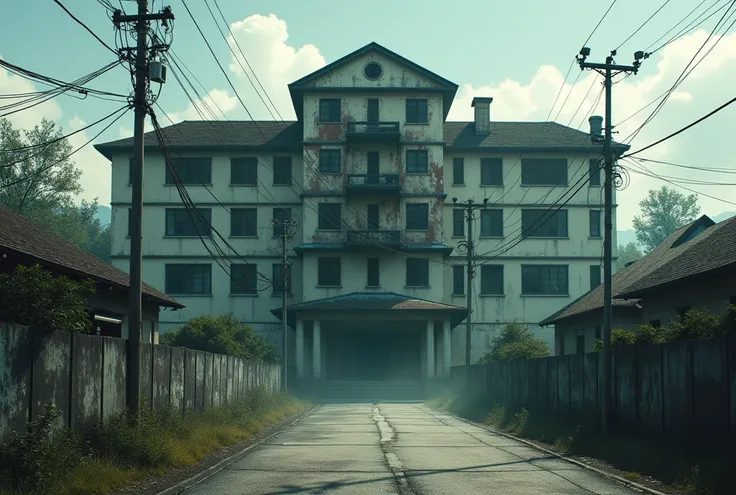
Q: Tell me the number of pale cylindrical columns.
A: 4